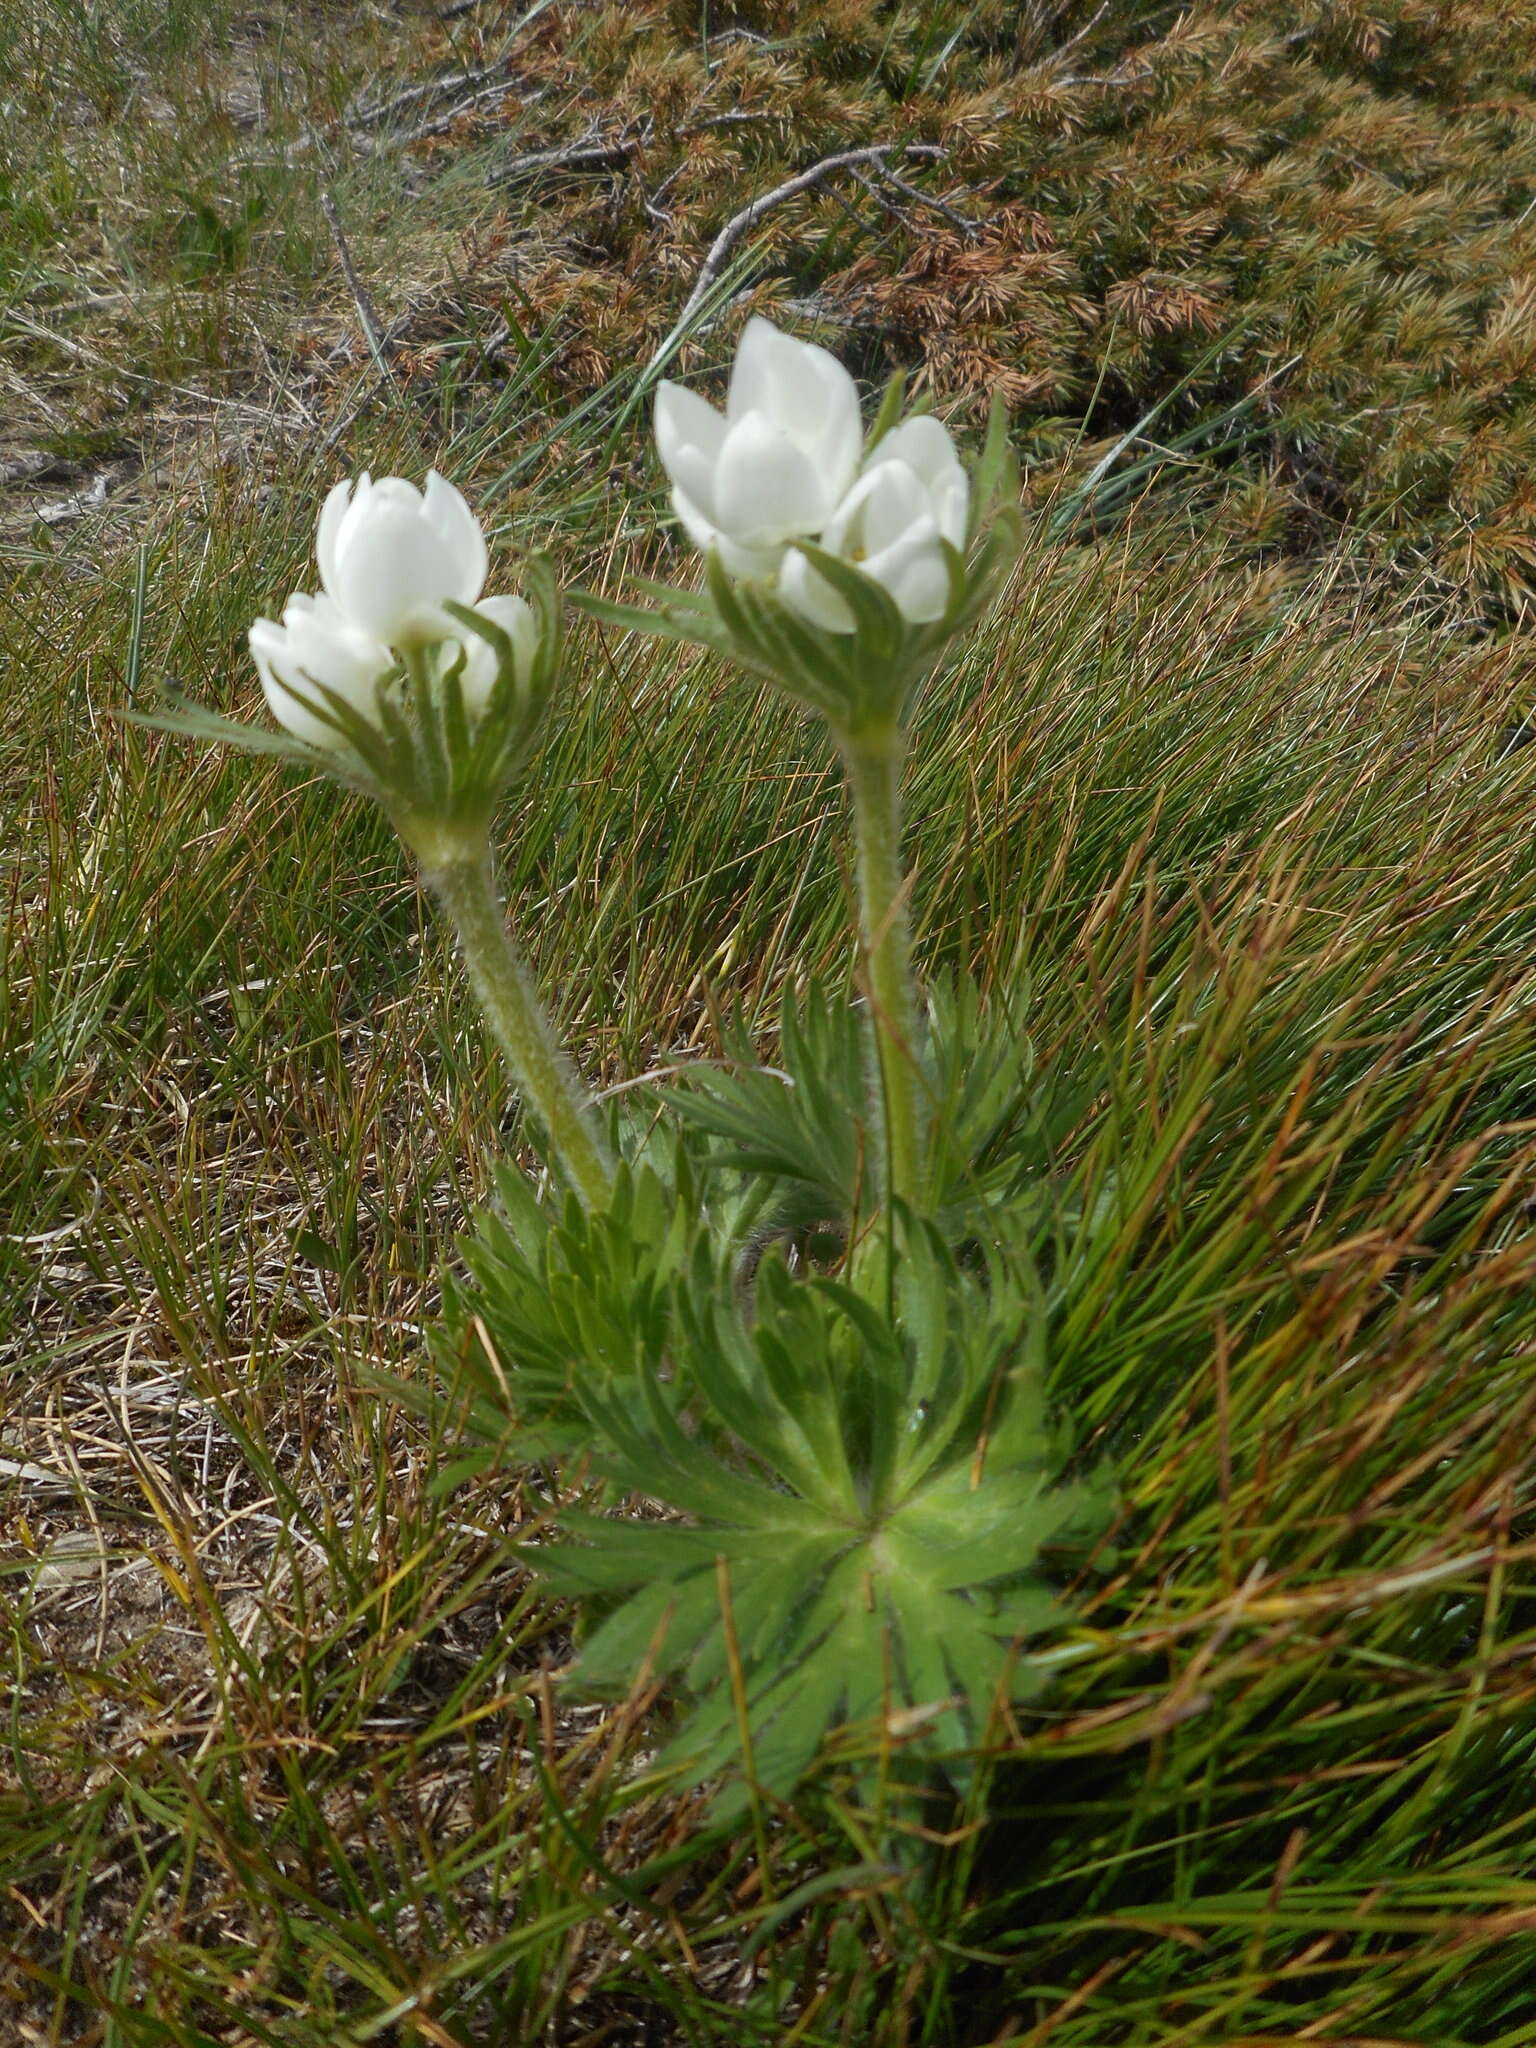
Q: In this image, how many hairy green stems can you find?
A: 2